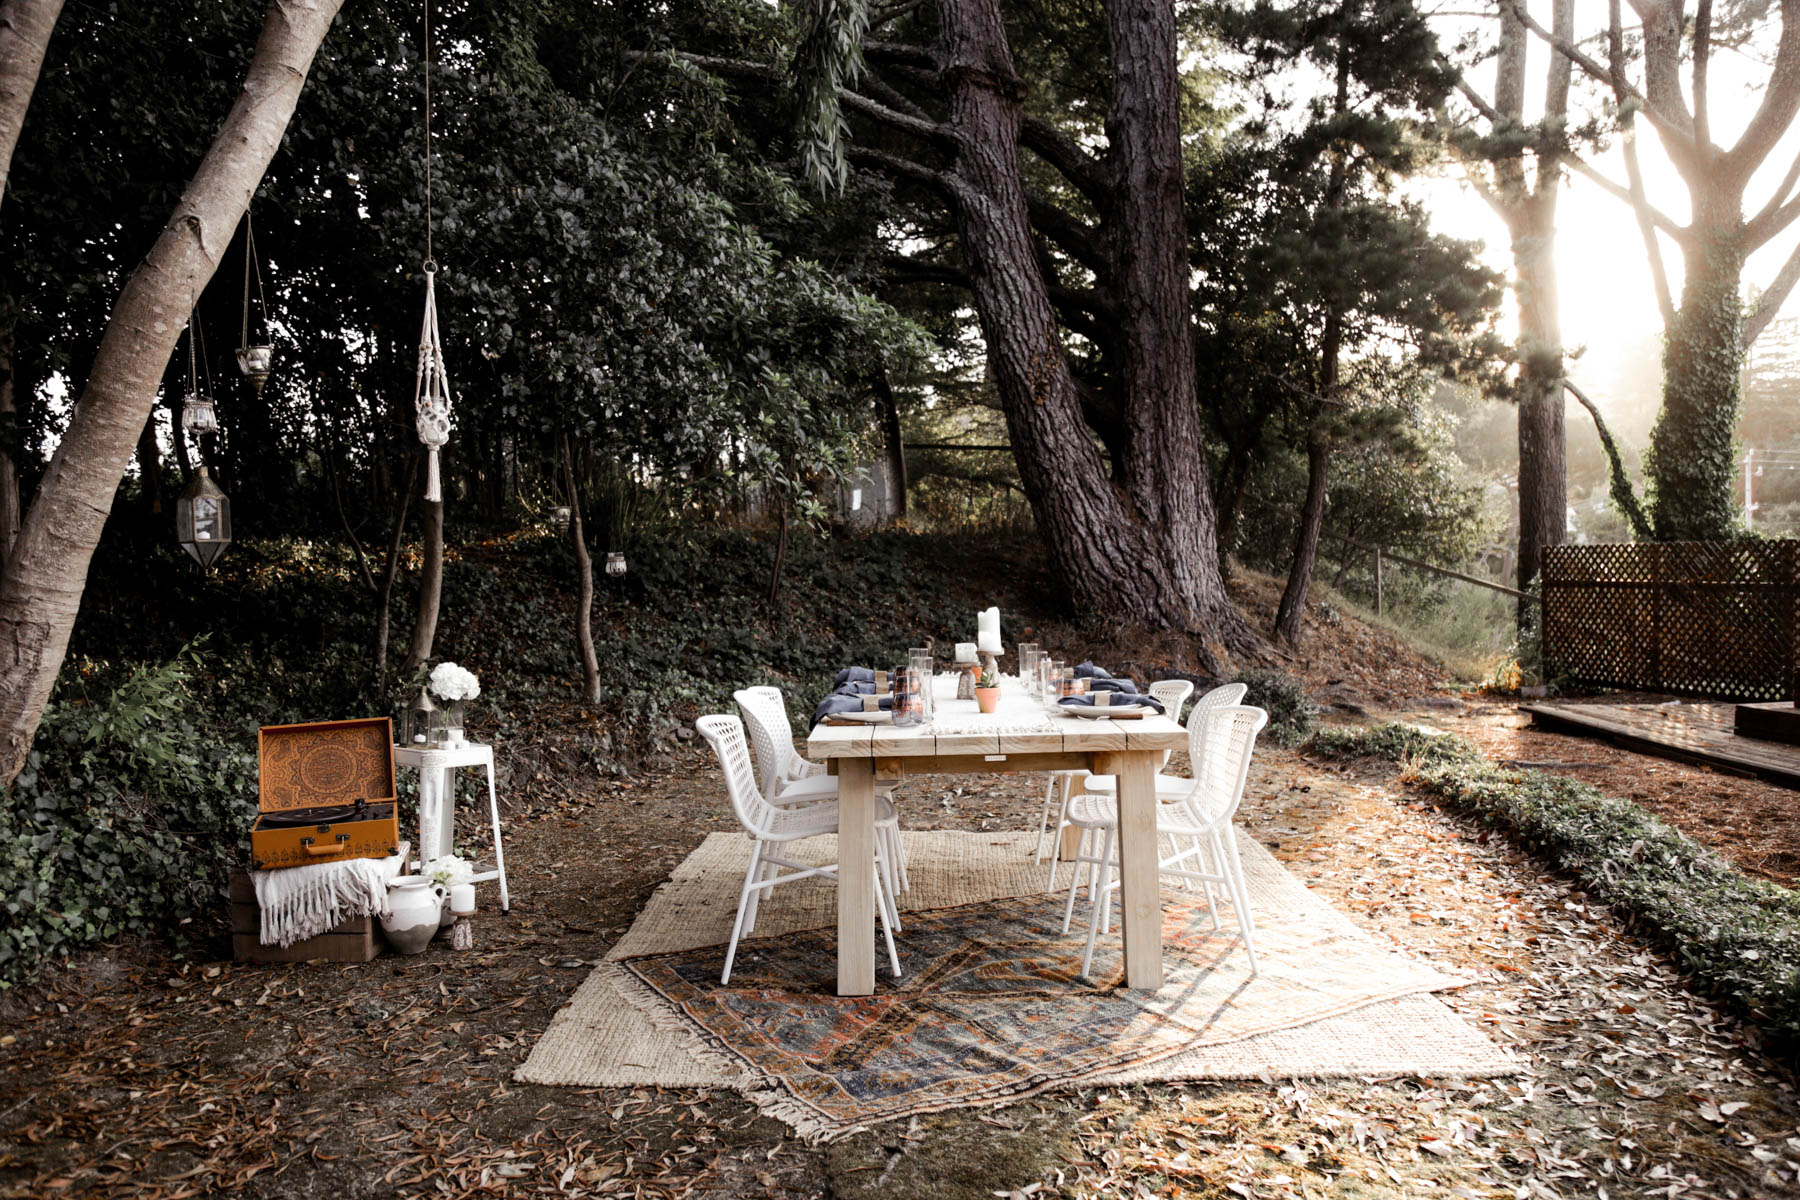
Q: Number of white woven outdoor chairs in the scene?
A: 6